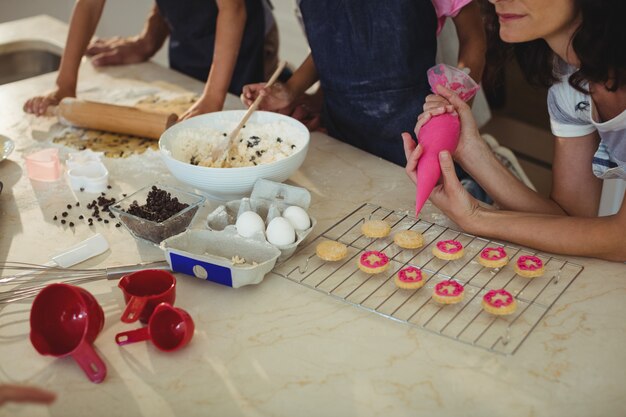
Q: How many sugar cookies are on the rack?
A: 10